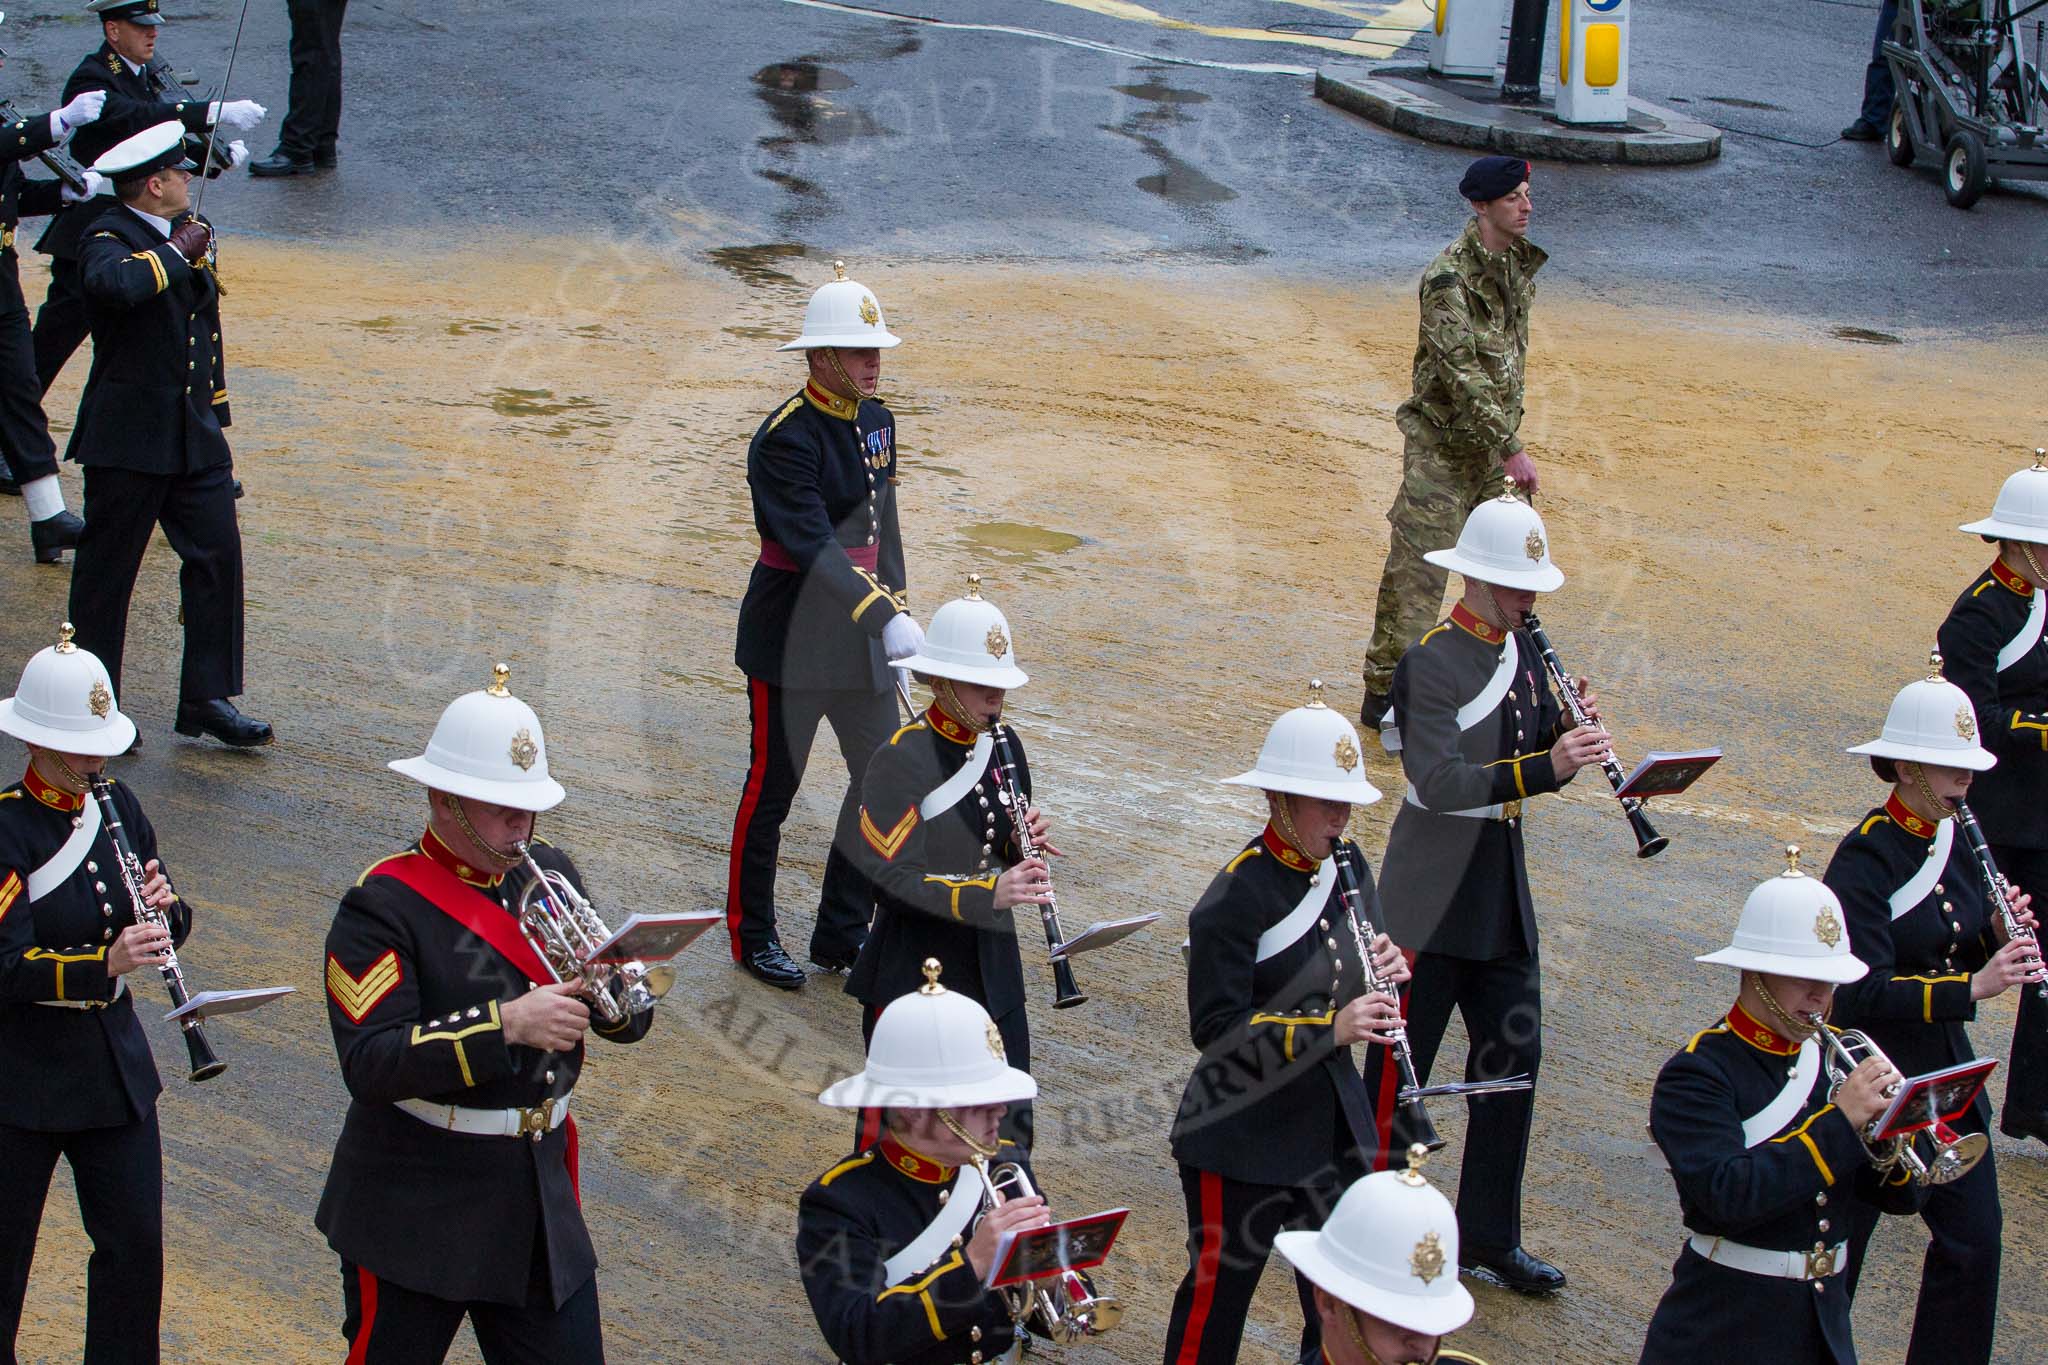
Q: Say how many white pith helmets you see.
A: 11